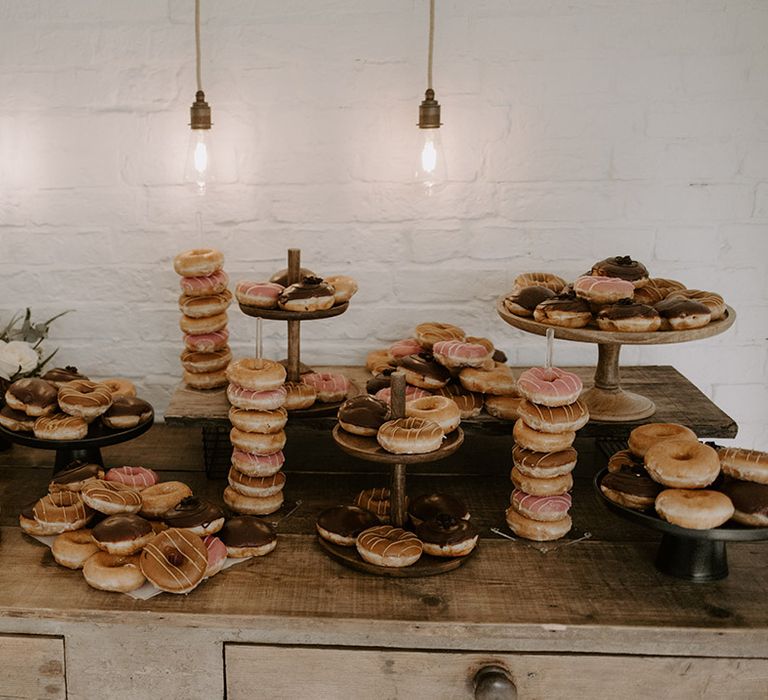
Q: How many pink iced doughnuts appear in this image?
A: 14